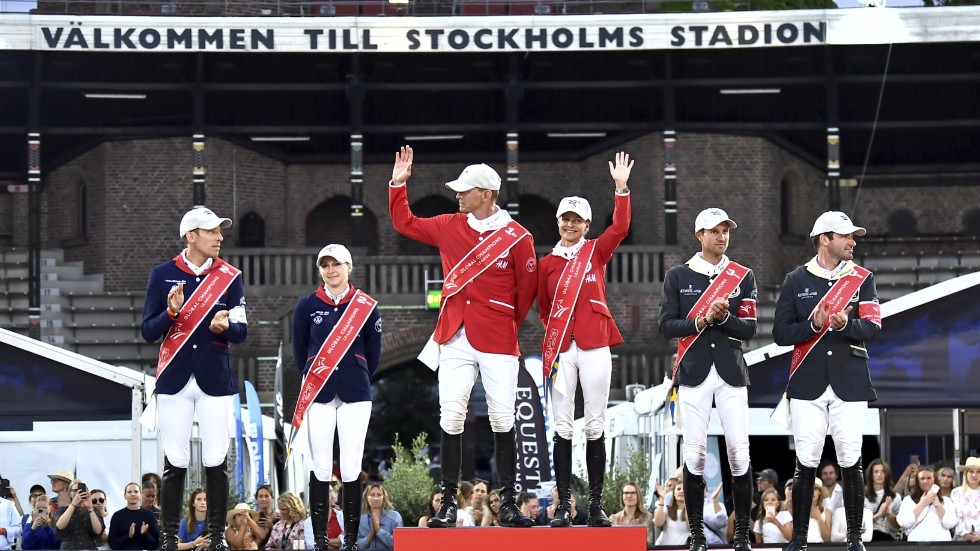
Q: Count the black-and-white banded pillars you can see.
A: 6